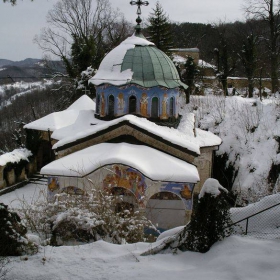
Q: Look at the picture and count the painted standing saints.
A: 4